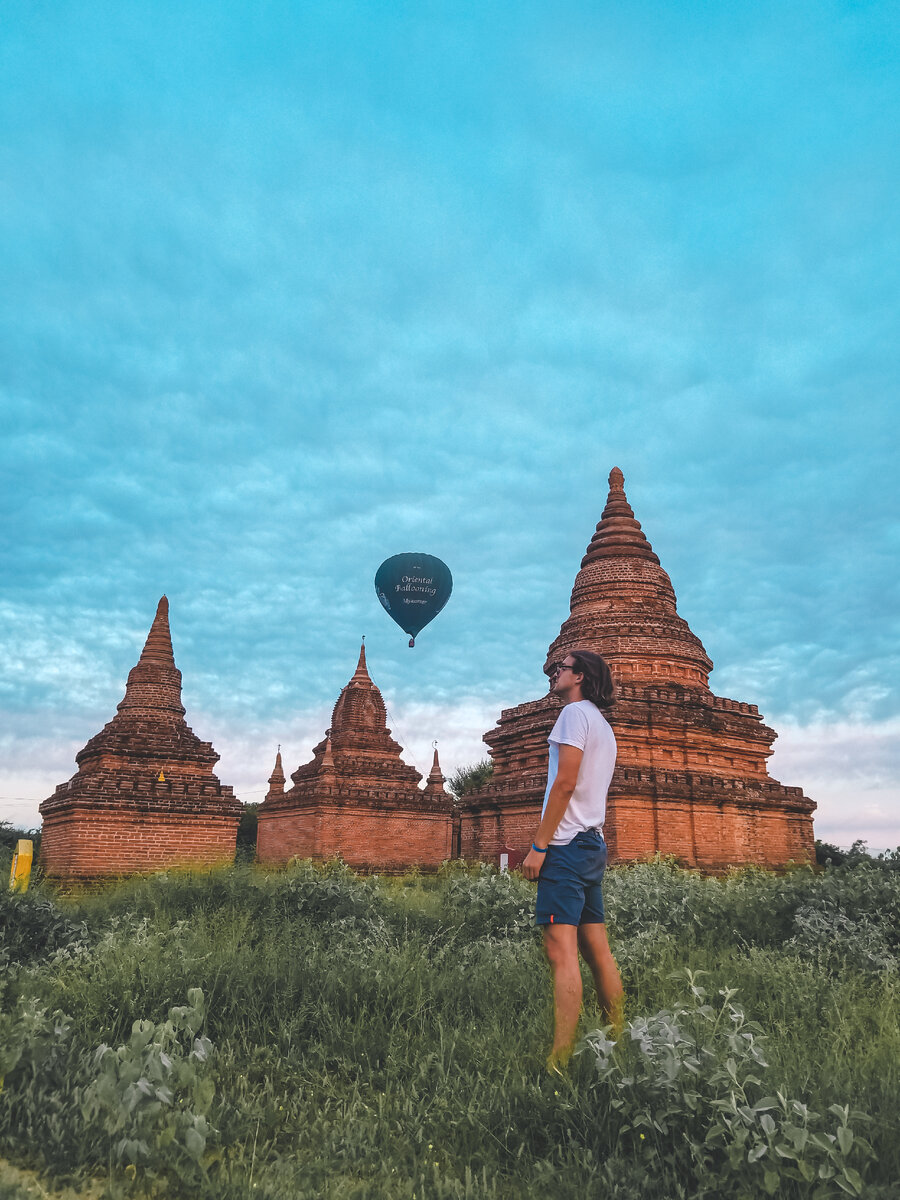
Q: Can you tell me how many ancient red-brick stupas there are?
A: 3